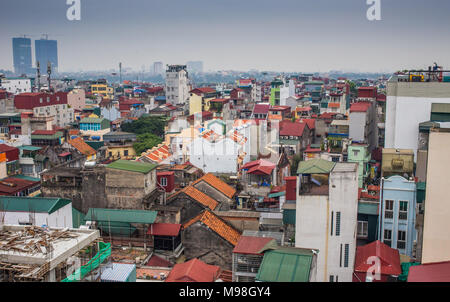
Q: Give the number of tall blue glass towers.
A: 2